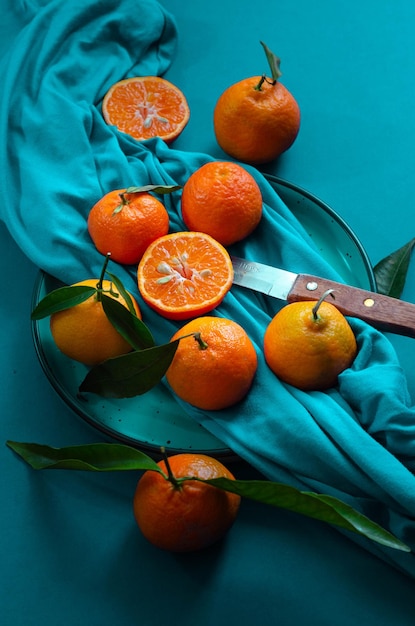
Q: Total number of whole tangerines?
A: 7